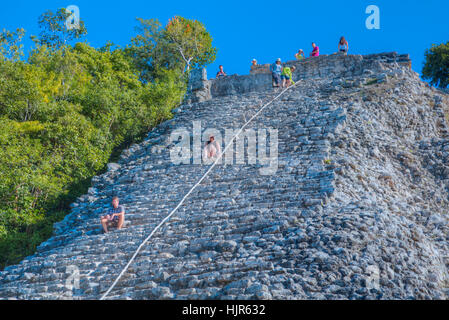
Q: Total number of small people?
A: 9